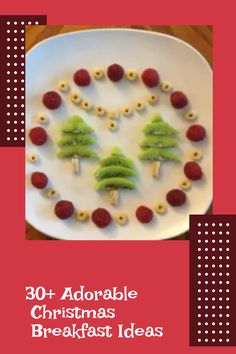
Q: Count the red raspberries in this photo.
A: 13